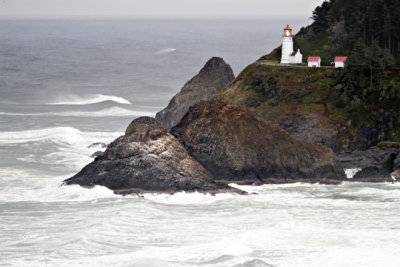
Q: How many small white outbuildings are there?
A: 2